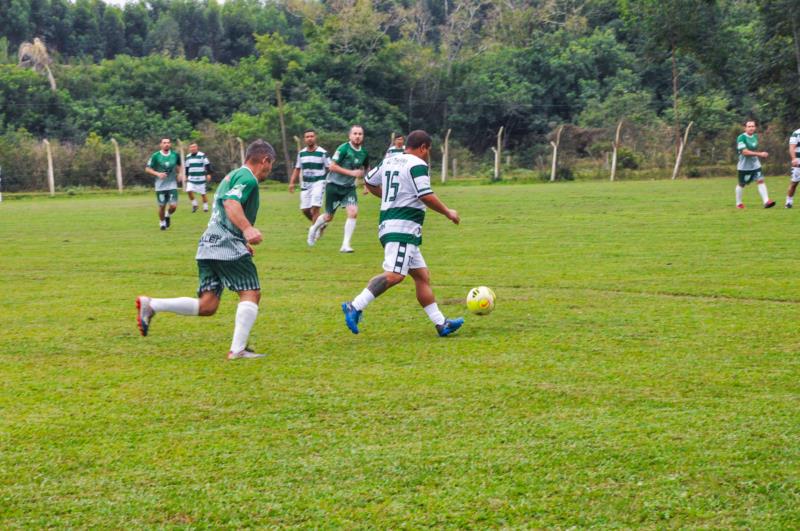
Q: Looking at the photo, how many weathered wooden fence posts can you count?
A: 11